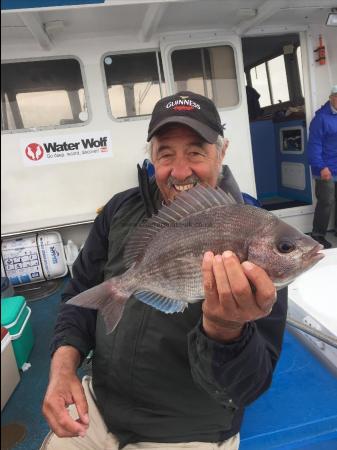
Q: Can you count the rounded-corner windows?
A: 3